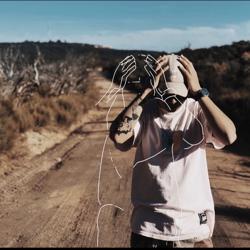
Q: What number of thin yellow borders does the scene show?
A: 0